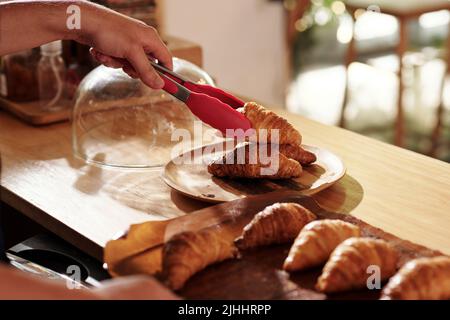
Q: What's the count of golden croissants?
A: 8